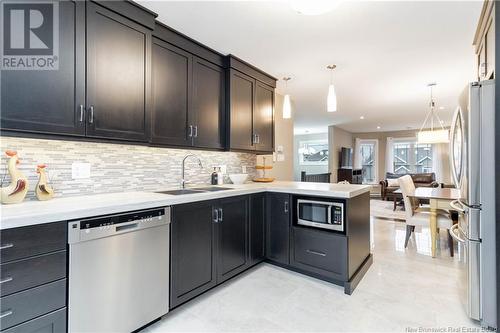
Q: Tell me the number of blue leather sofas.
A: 0